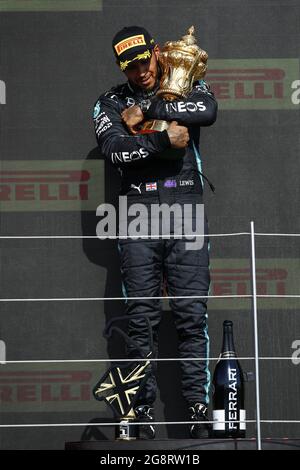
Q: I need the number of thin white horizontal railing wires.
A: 4